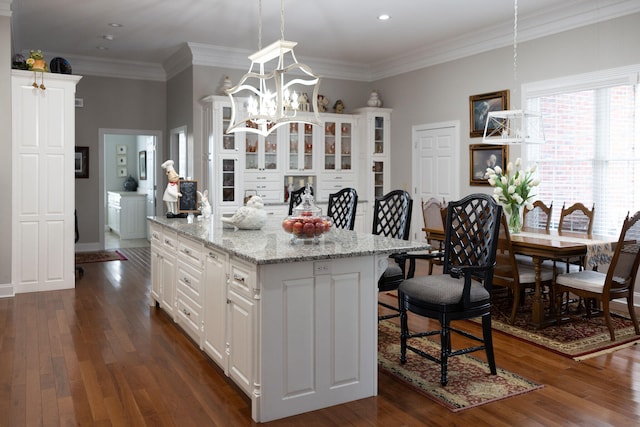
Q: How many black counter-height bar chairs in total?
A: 4